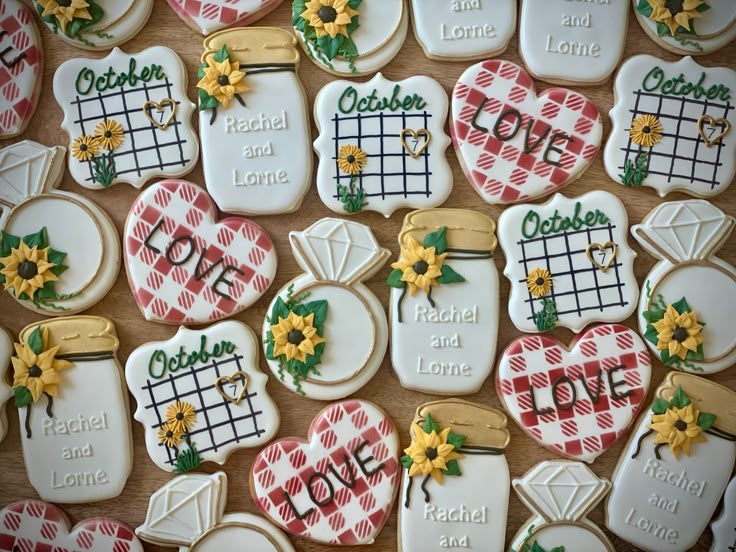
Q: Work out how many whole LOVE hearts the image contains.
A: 4